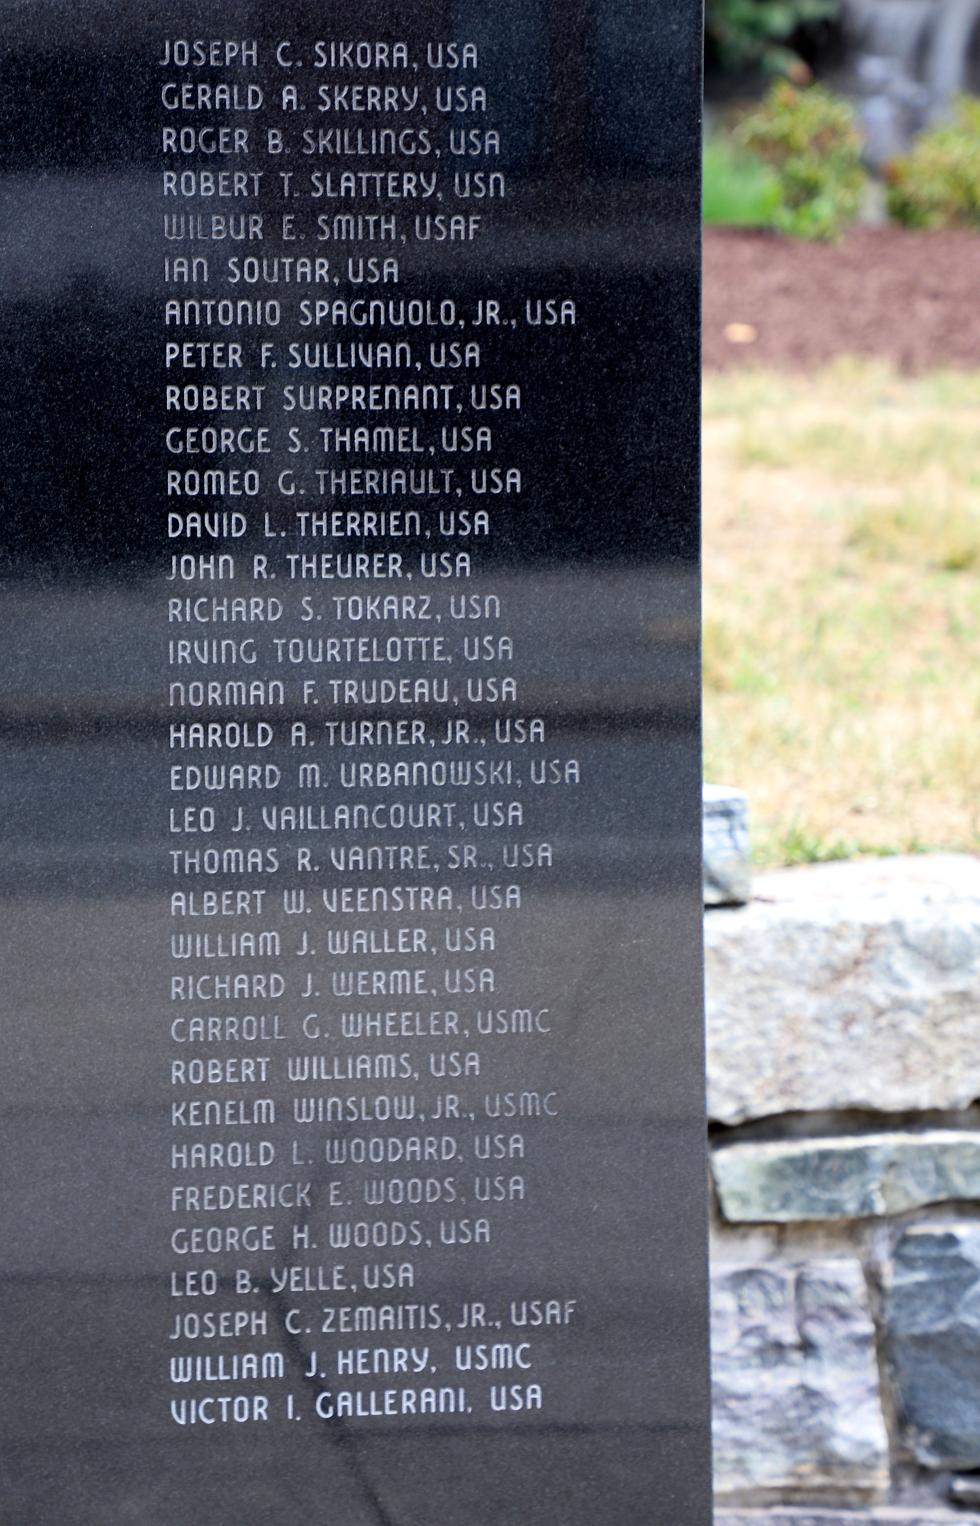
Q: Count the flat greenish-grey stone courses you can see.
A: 1